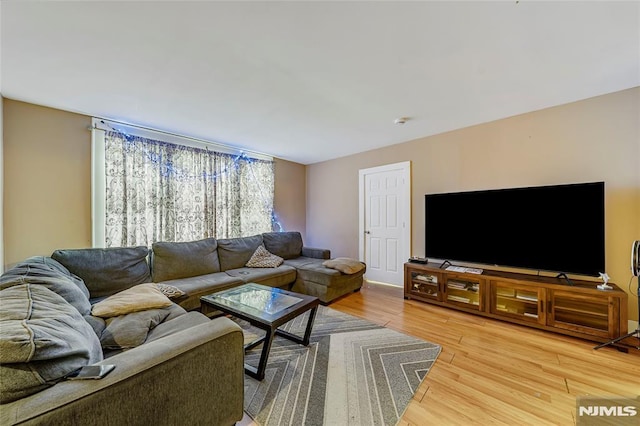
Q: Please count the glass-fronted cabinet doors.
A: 4